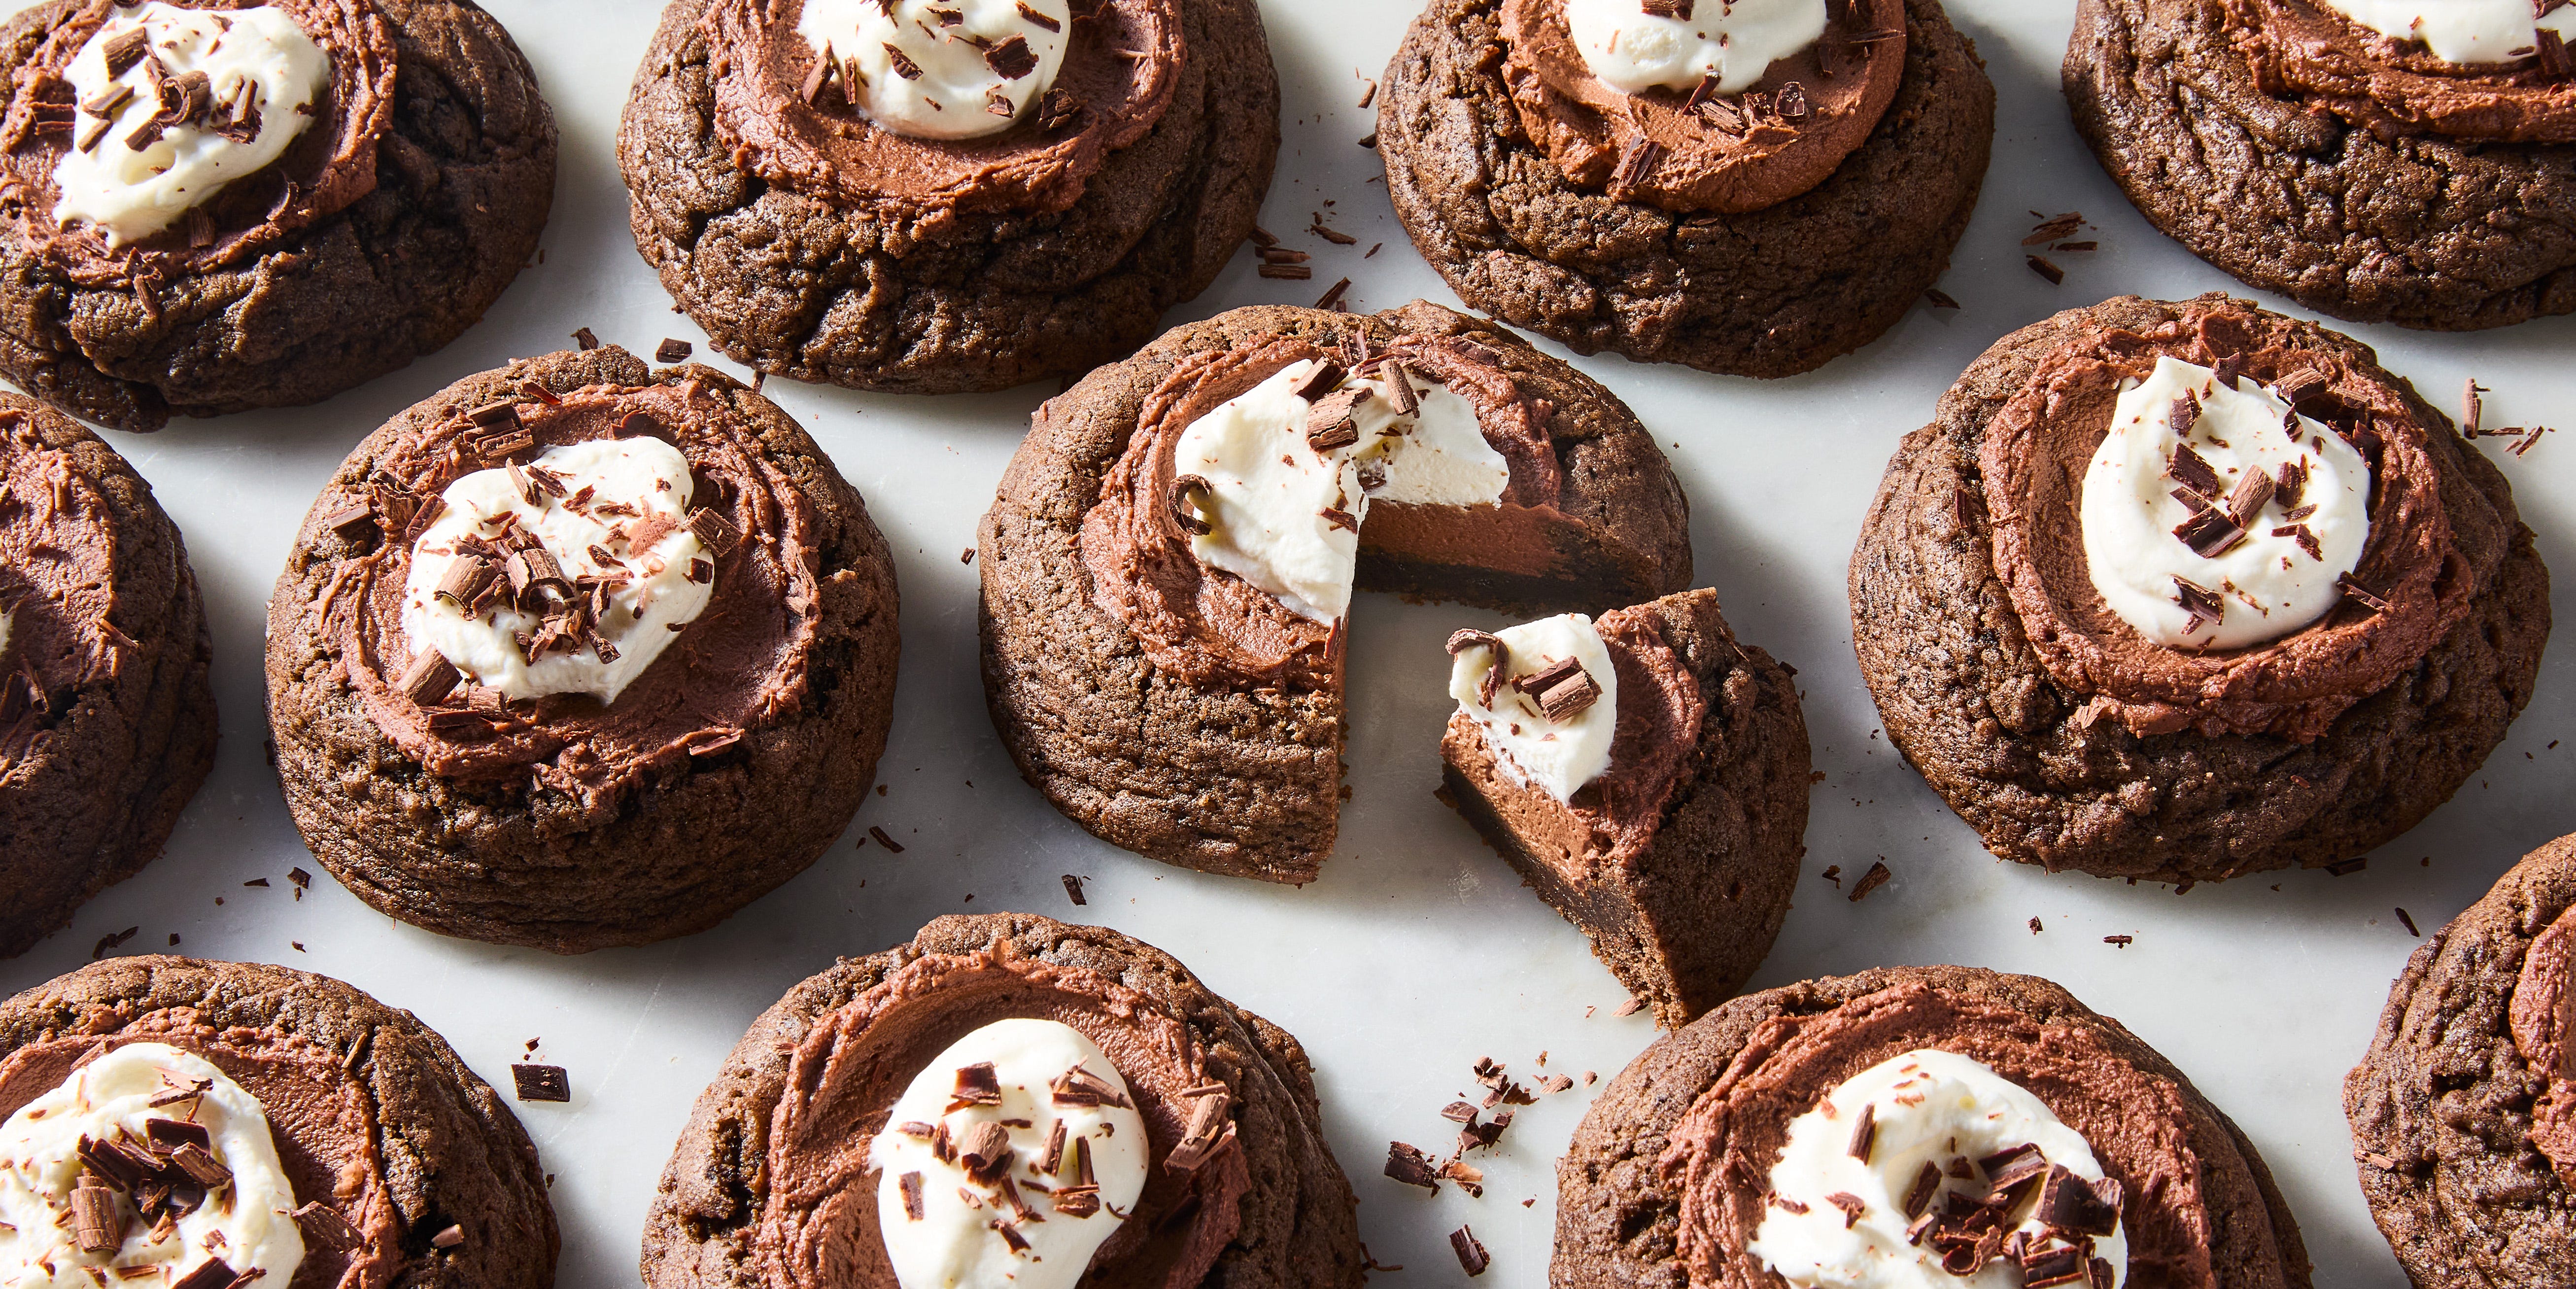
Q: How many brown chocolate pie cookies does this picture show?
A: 12